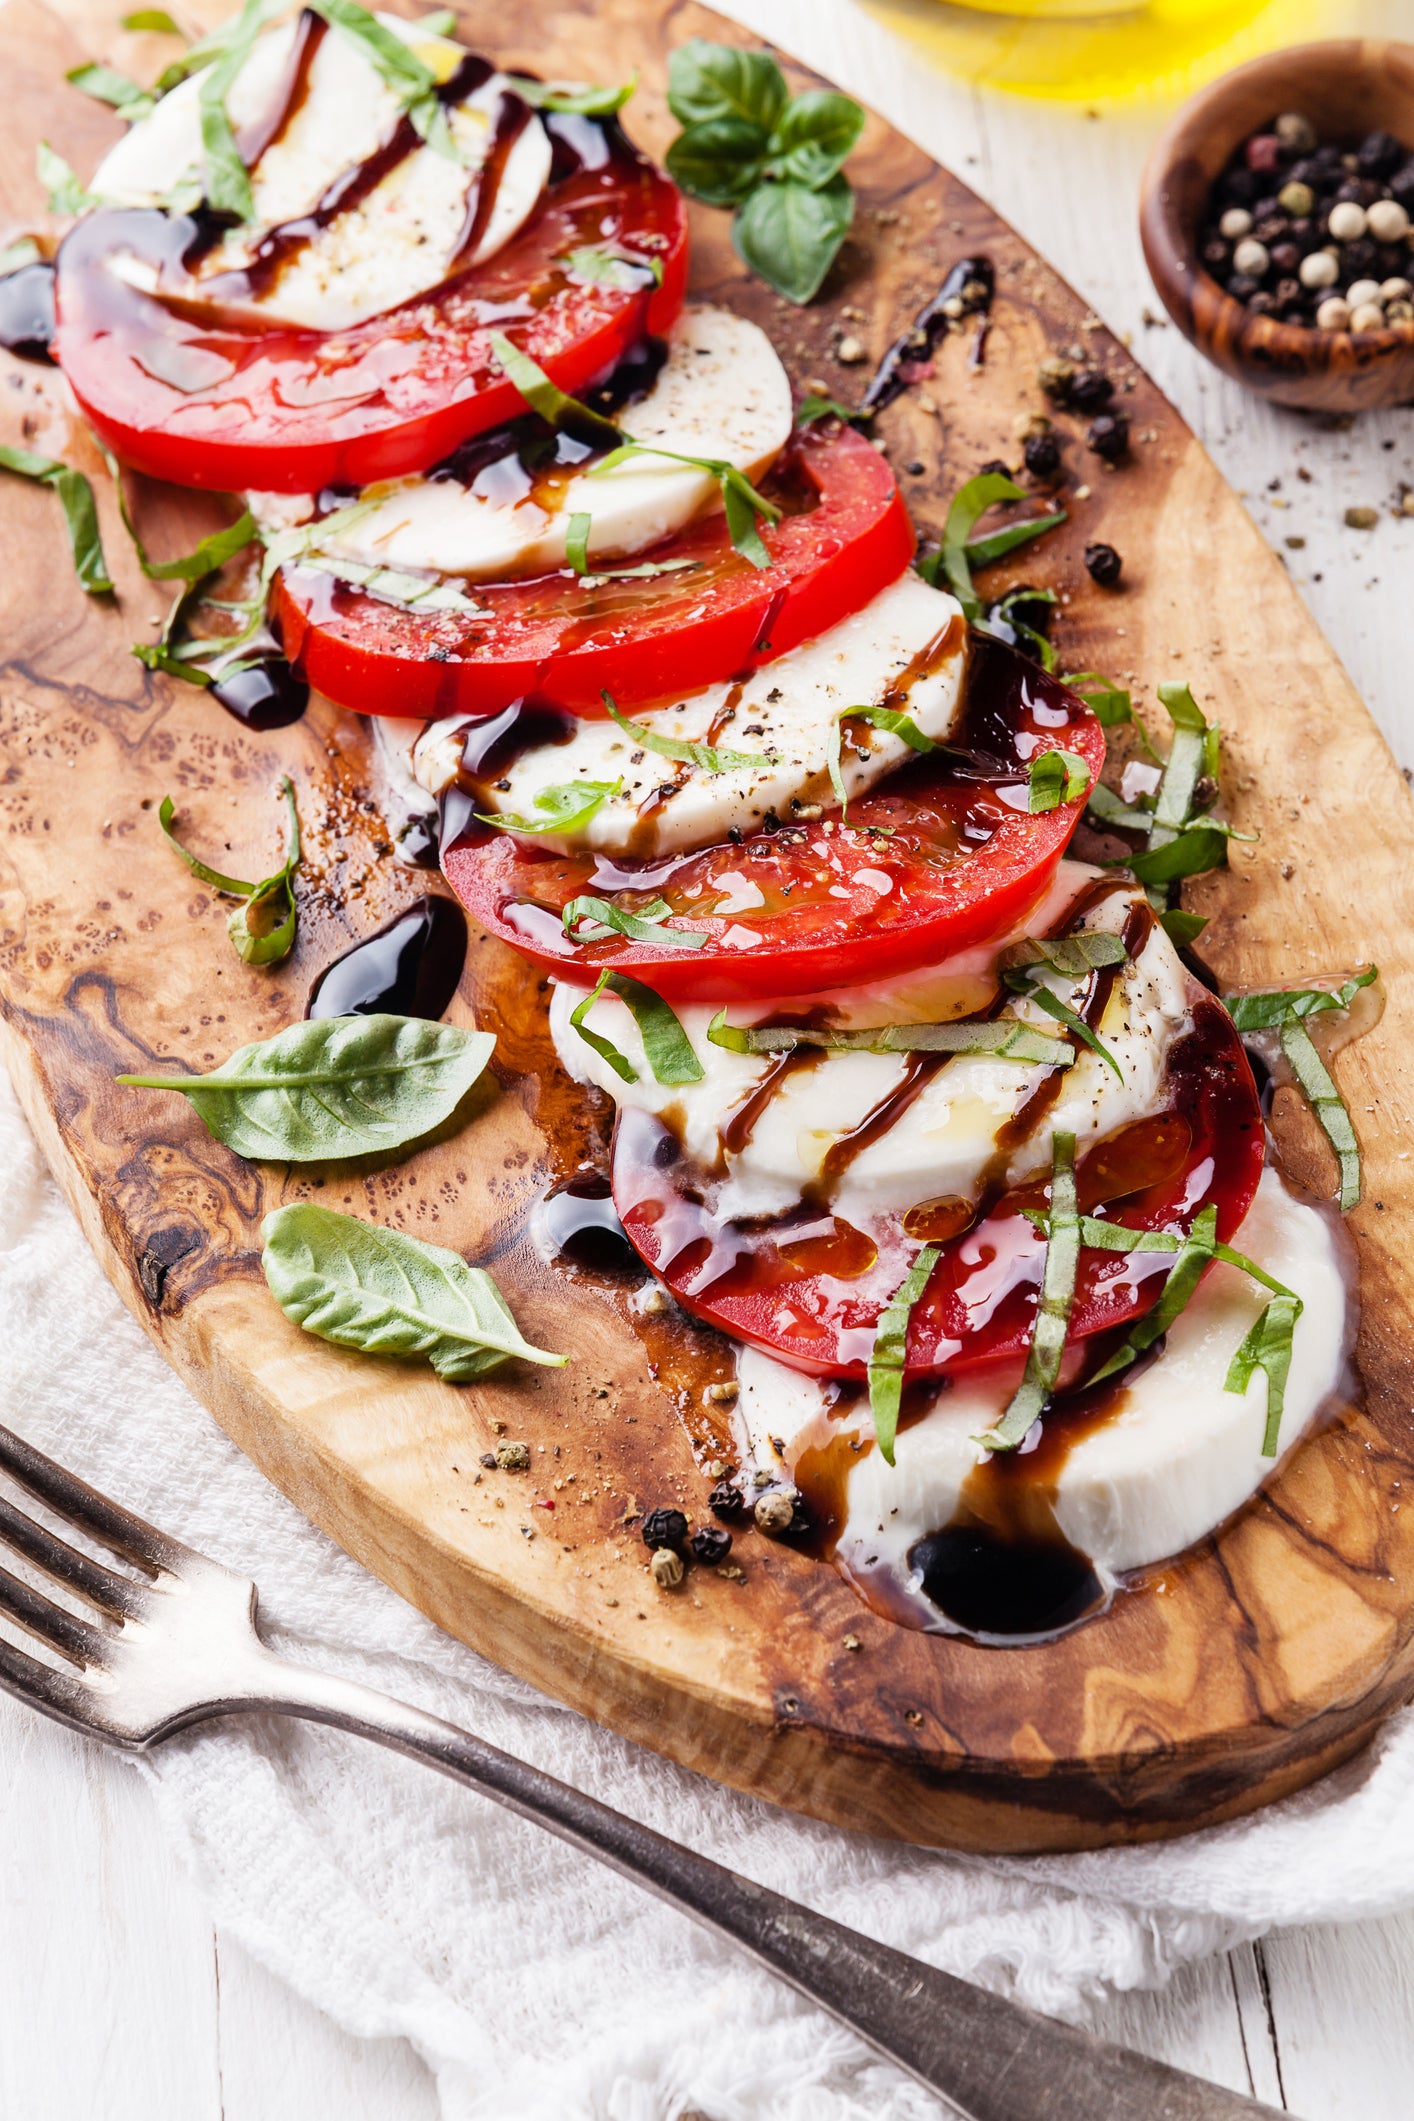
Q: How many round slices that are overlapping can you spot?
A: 9